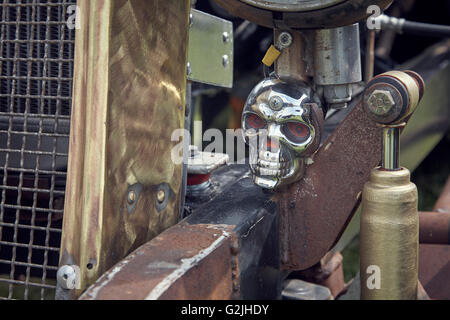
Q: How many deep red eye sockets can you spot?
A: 2